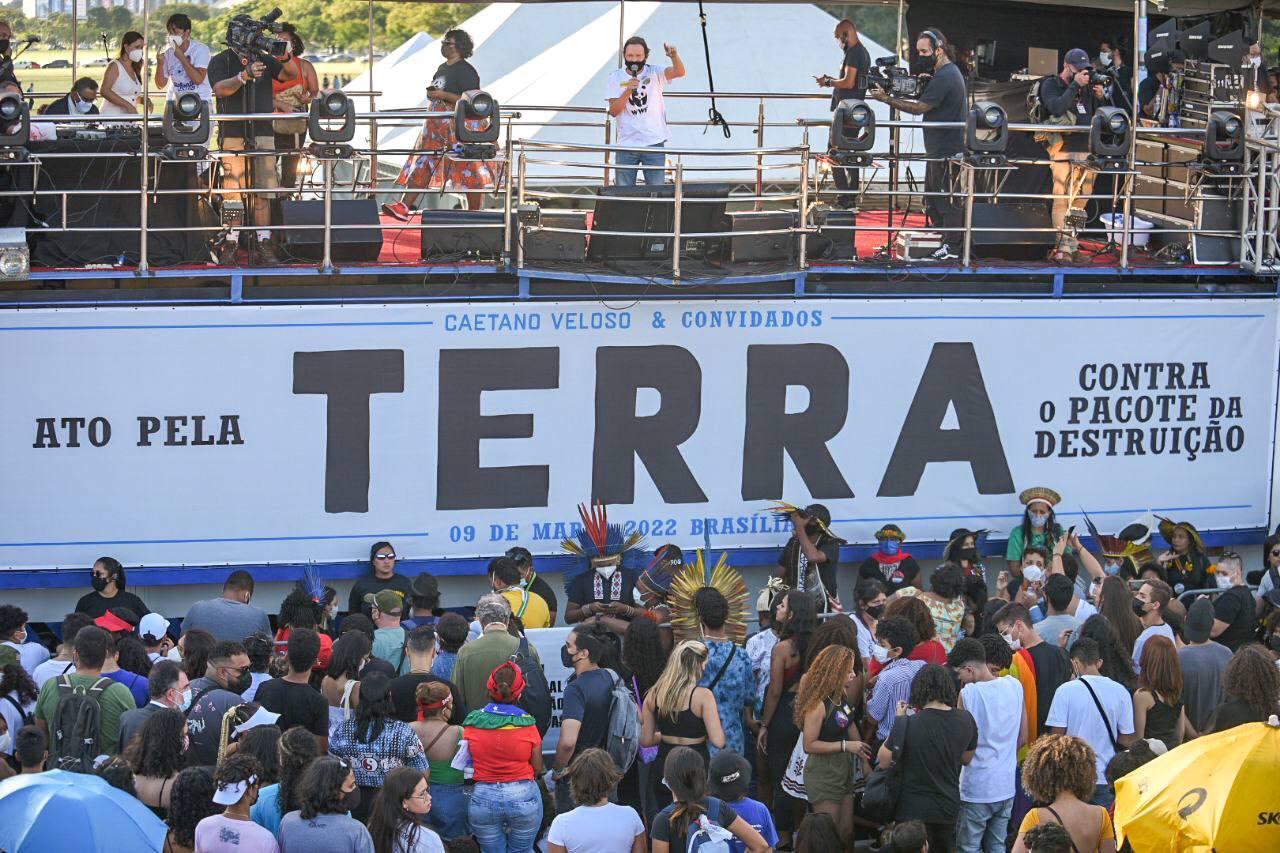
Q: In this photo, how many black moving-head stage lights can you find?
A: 8